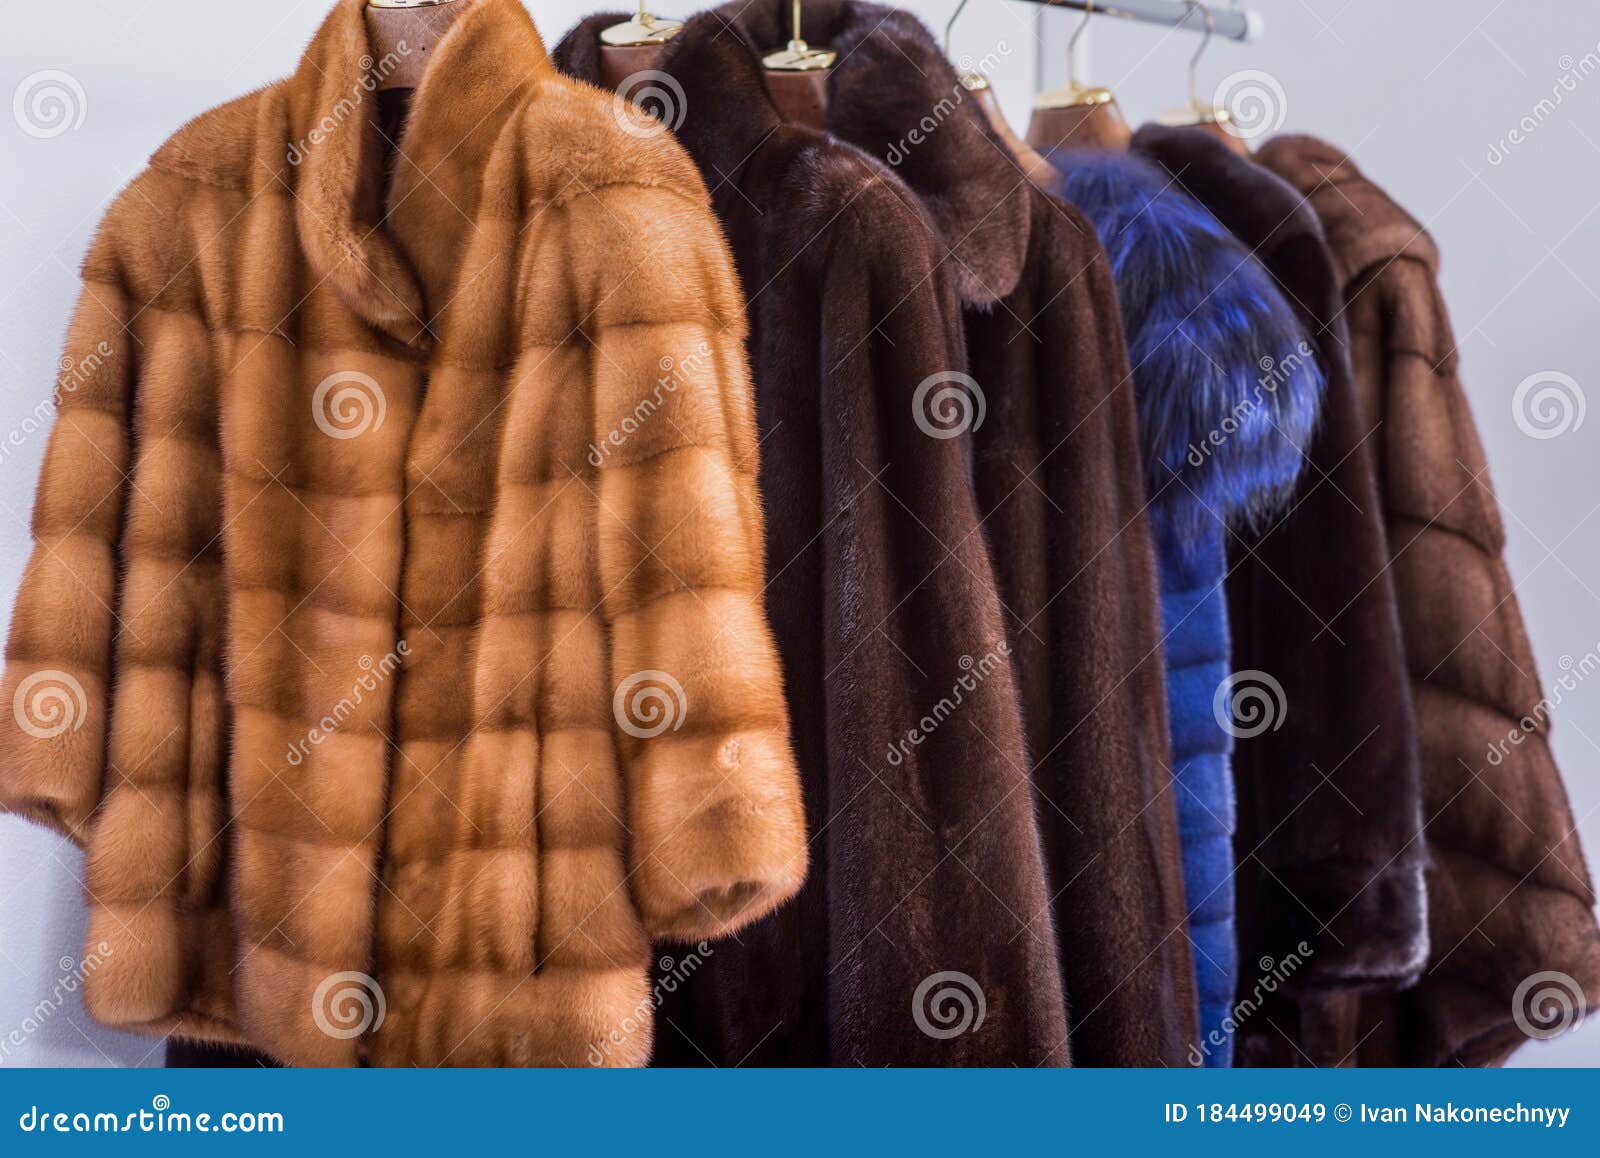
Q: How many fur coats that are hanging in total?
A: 6